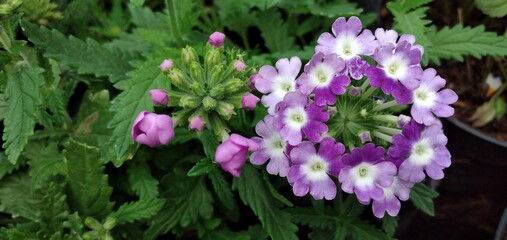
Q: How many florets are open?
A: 12